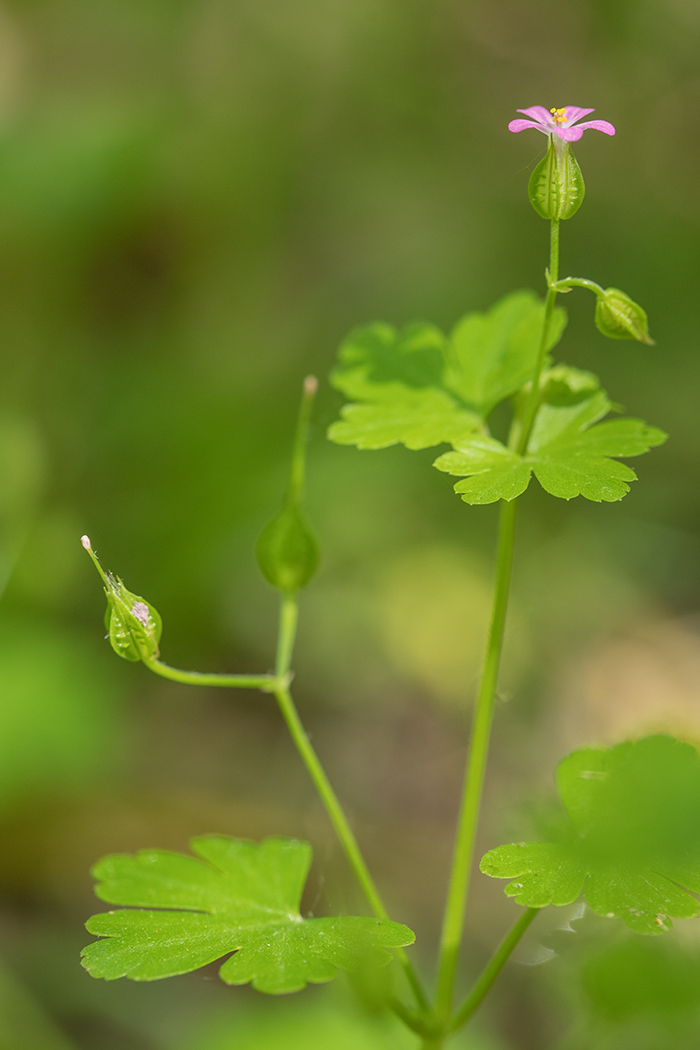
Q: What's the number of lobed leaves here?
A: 4